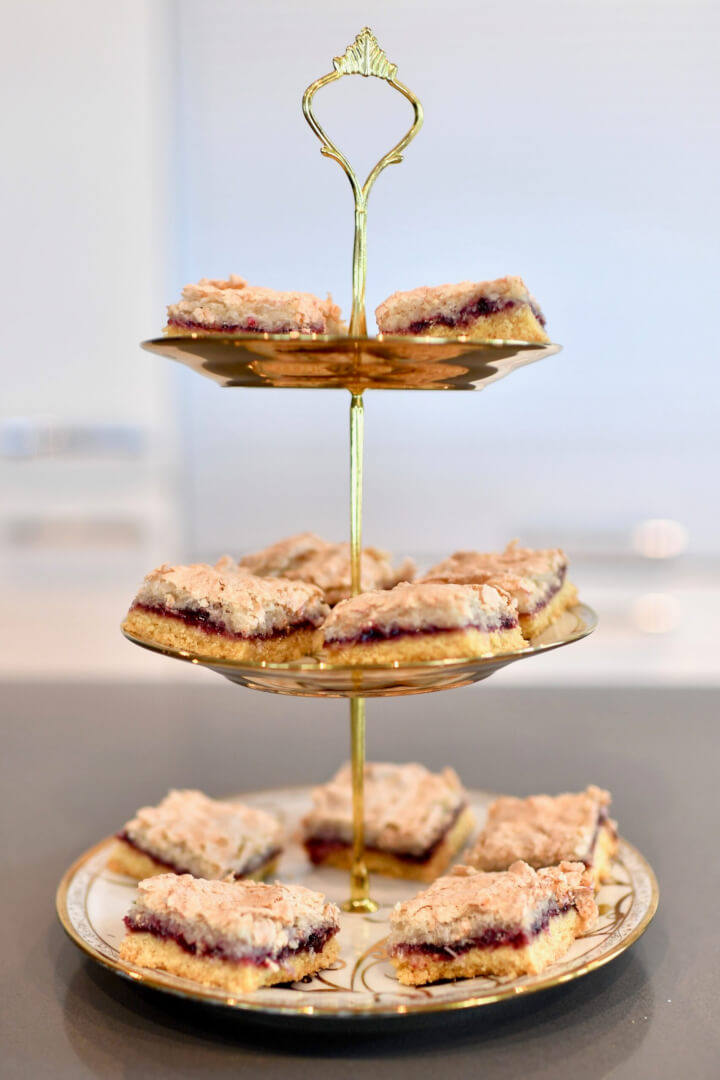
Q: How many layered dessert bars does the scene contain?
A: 11